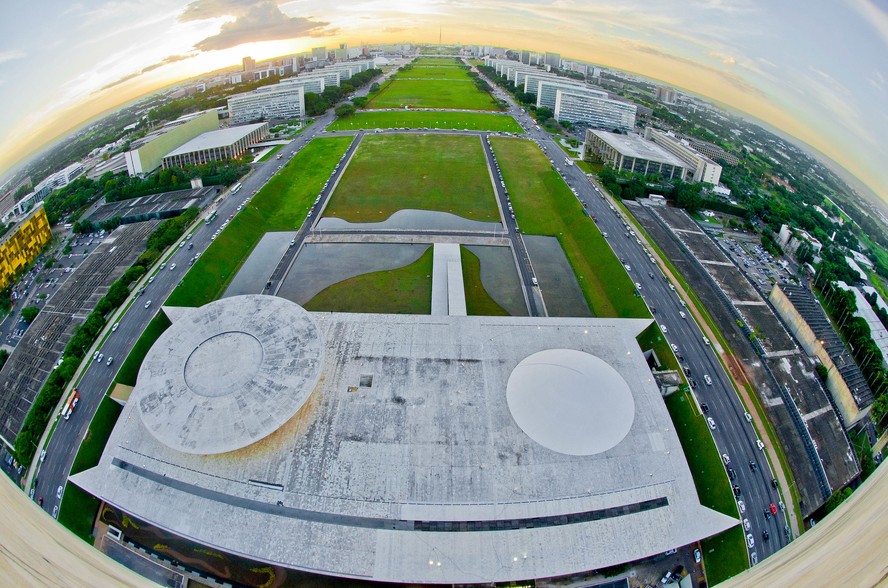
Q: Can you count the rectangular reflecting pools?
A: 2